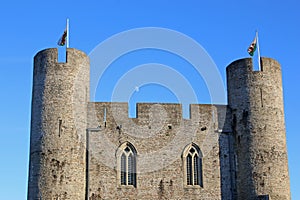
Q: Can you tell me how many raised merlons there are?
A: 7